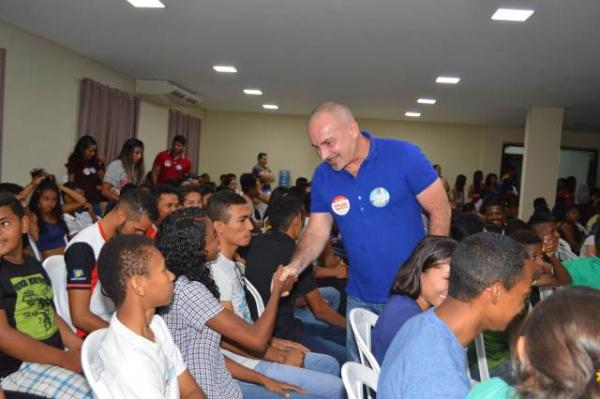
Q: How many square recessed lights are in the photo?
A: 8